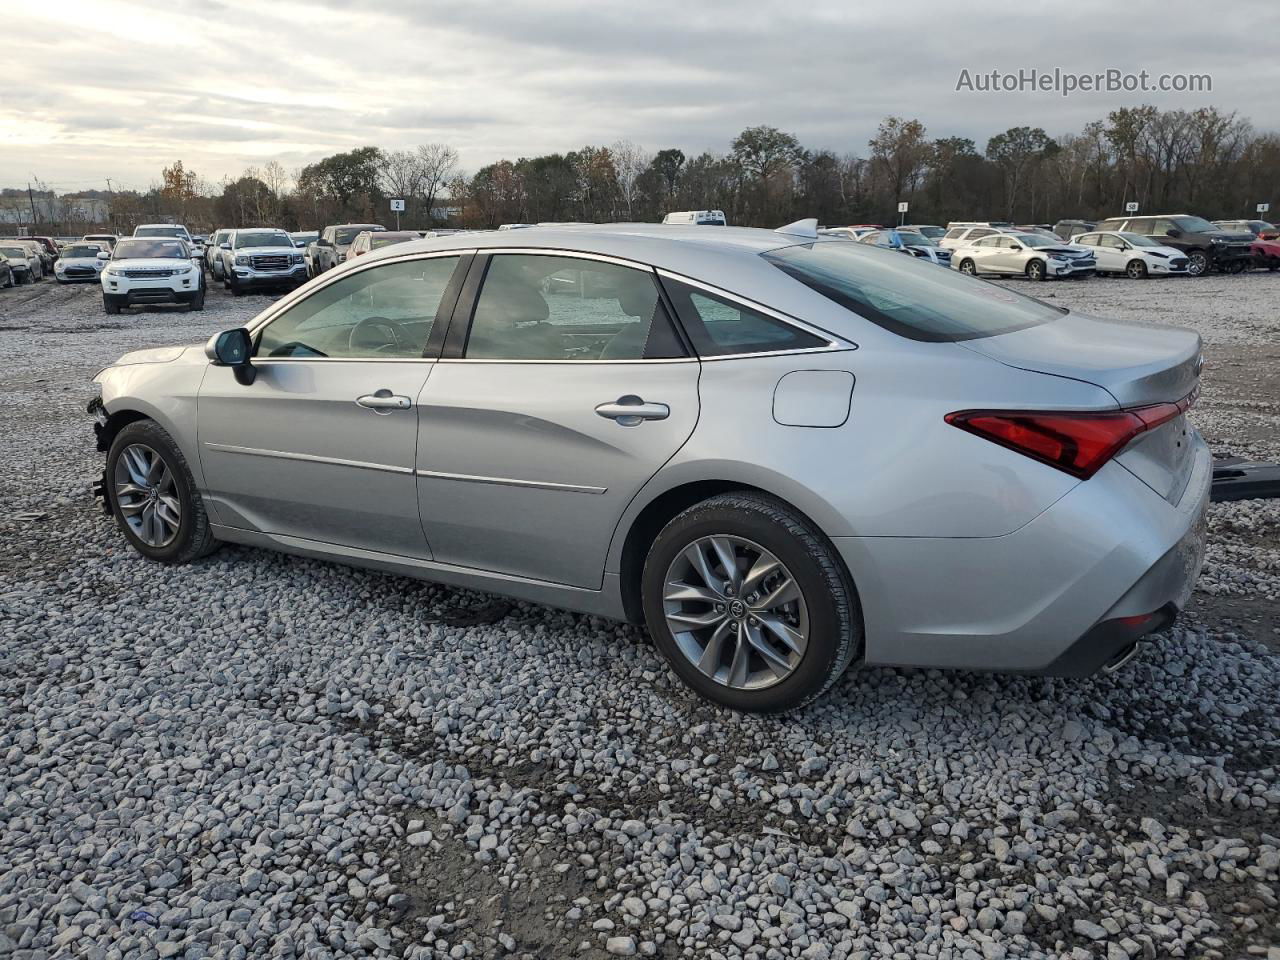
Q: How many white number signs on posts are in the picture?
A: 4